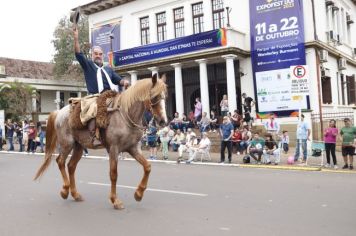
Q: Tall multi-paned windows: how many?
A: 5